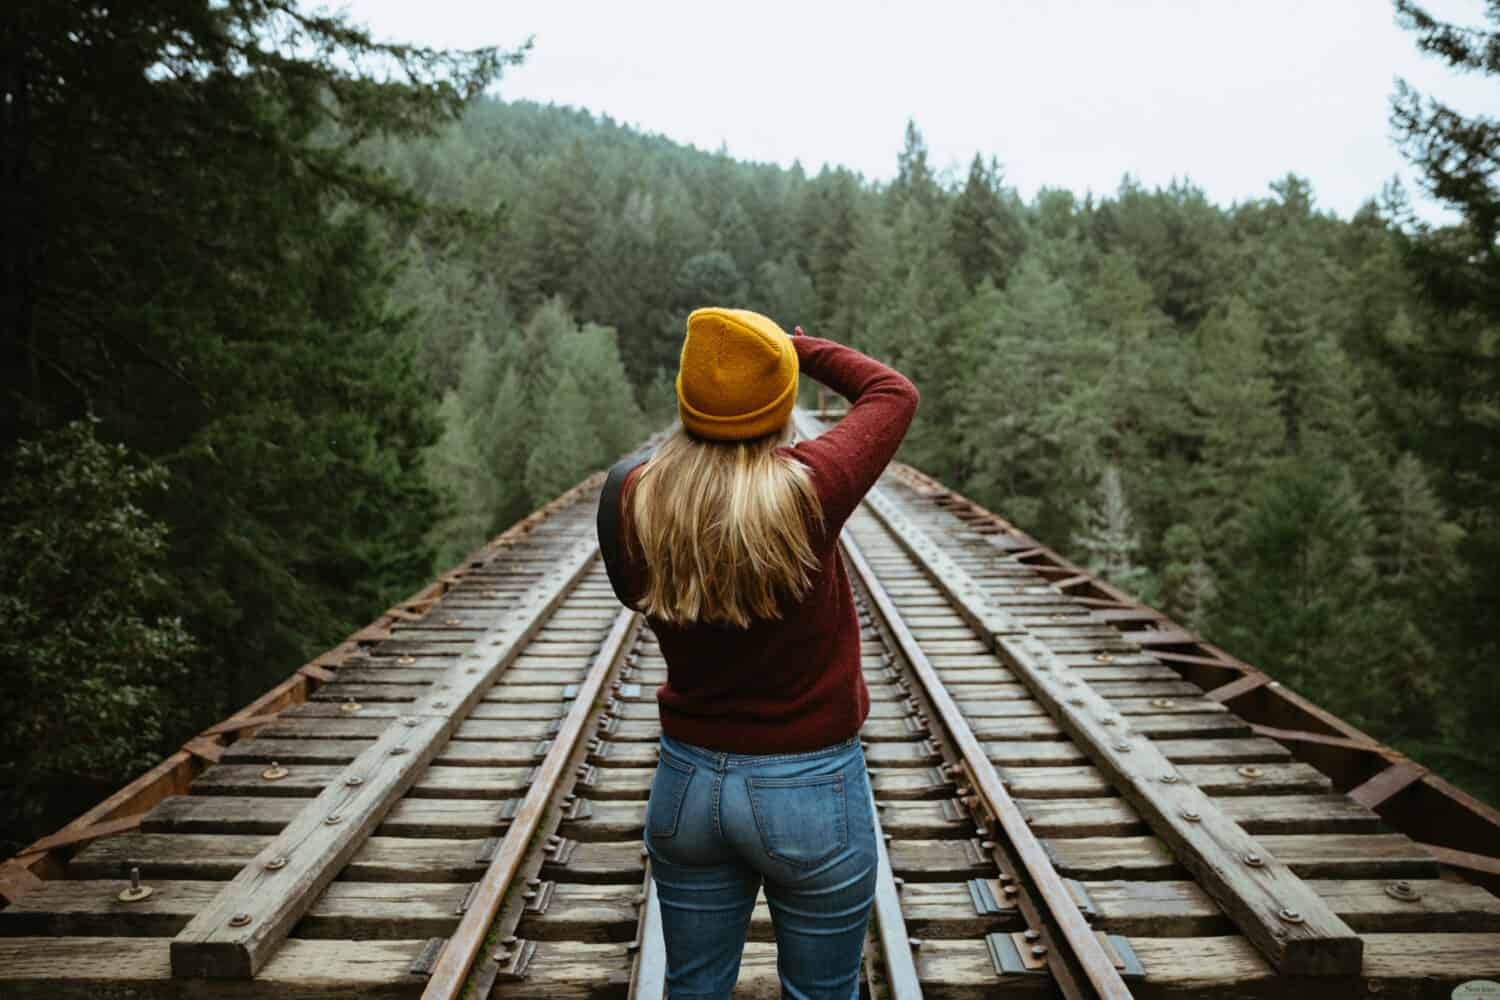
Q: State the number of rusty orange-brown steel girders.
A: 2